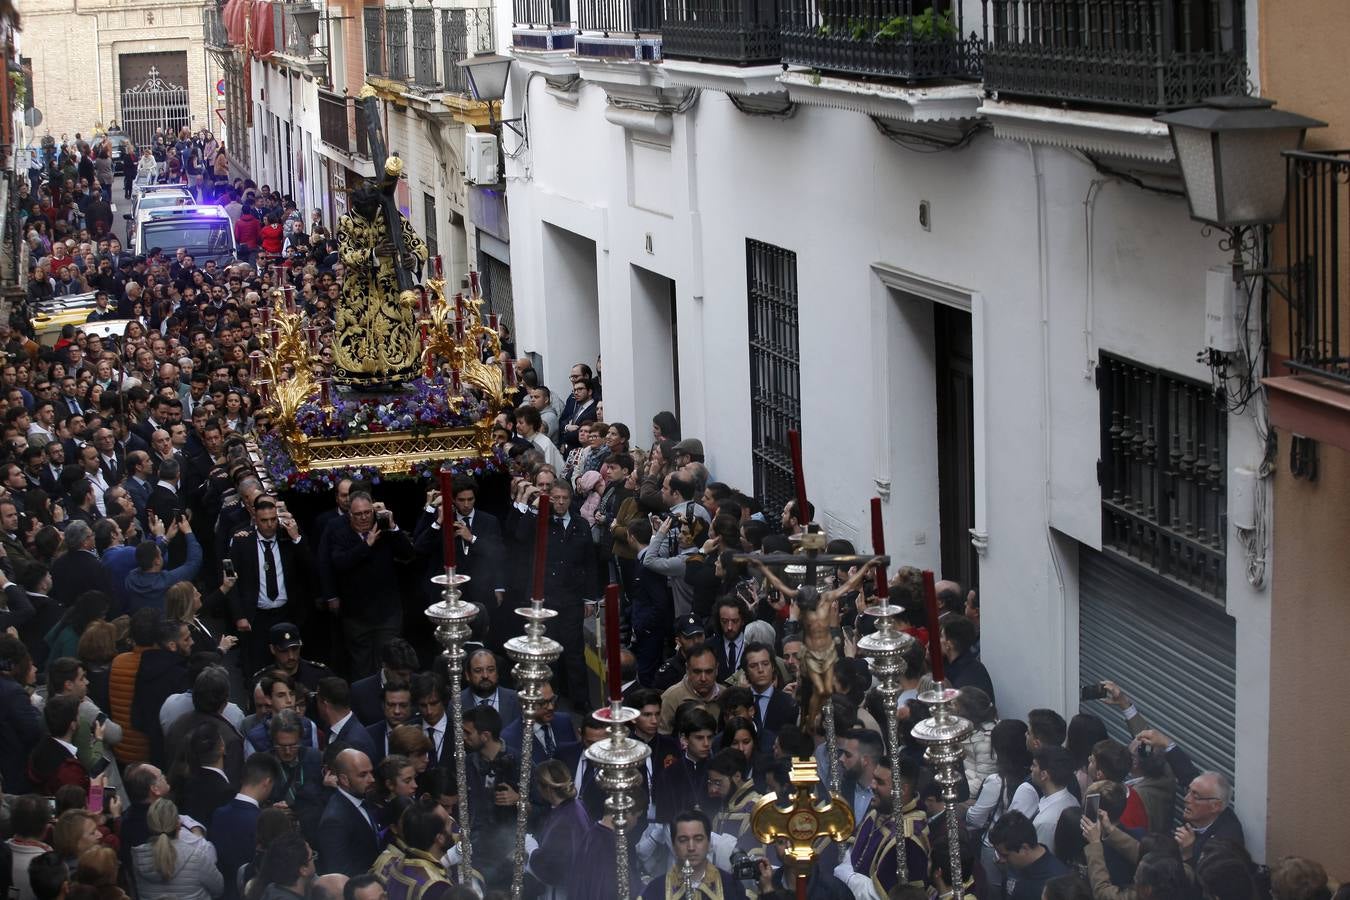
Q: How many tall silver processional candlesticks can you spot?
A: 6